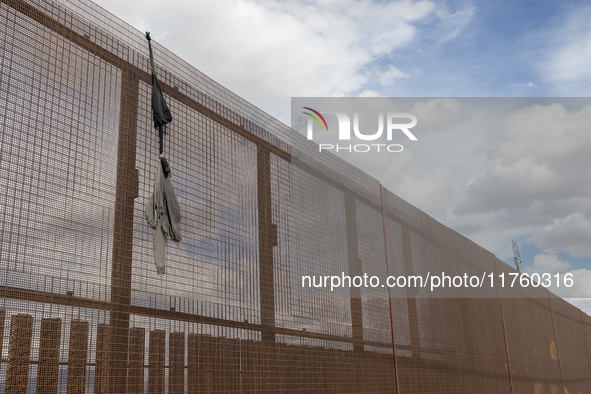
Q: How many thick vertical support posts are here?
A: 4